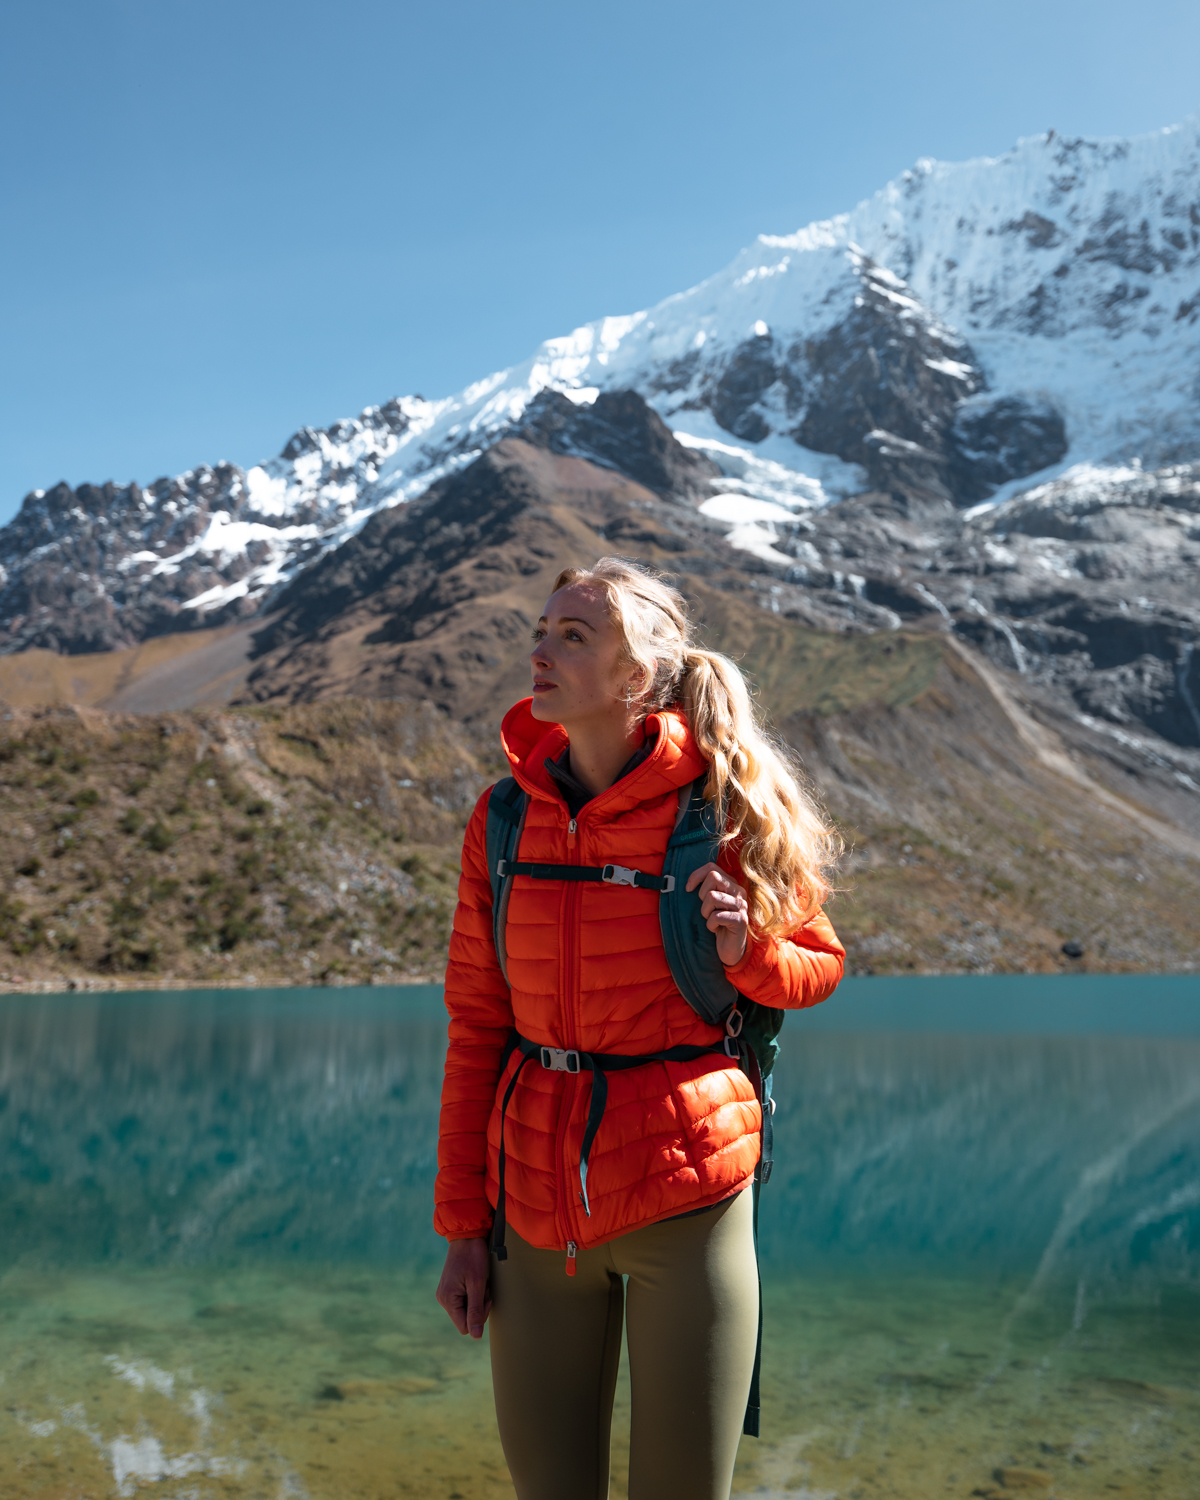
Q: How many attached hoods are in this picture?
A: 1